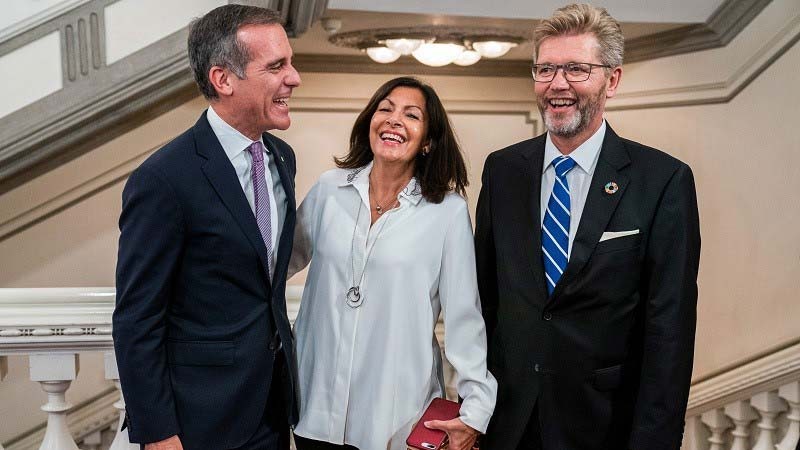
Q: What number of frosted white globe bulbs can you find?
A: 5